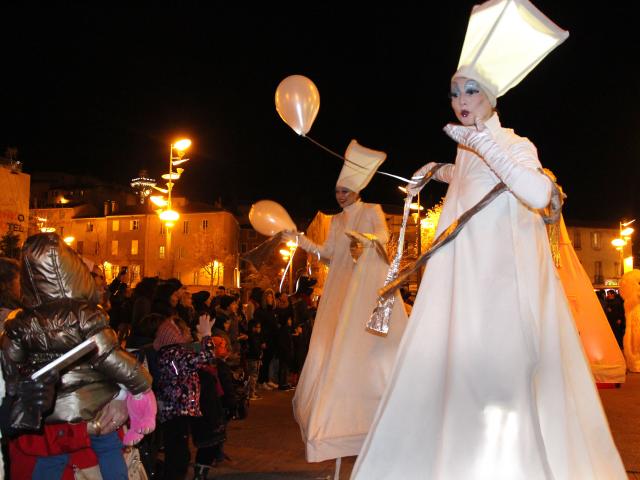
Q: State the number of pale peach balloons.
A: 2